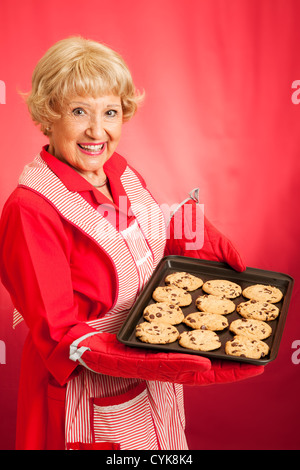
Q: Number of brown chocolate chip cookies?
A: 12